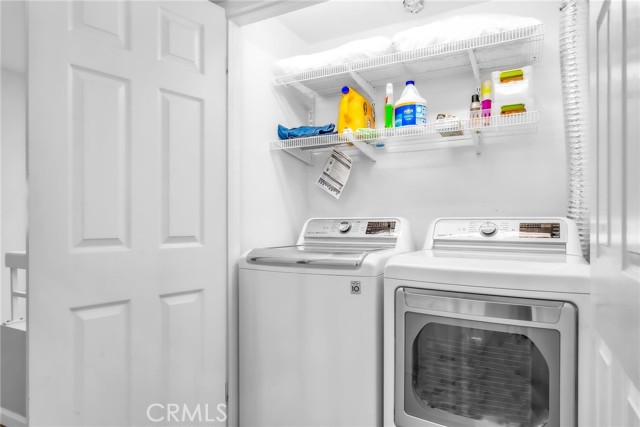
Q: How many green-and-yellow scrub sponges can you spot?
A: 2